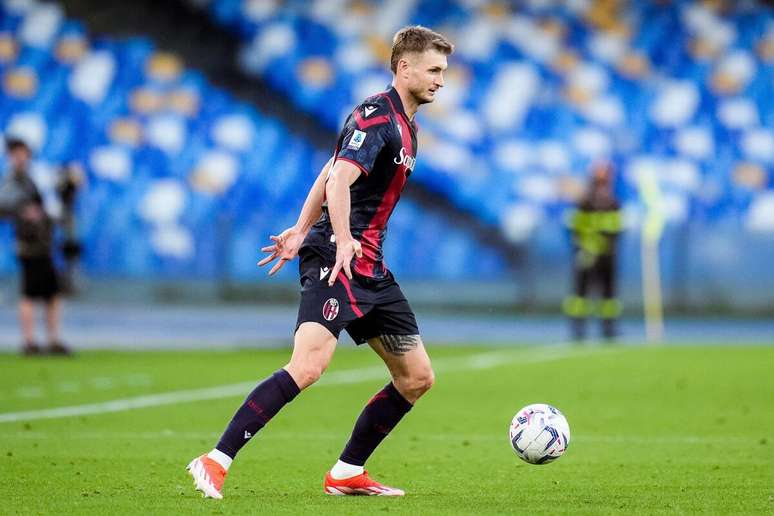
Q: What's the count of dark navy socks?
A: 2